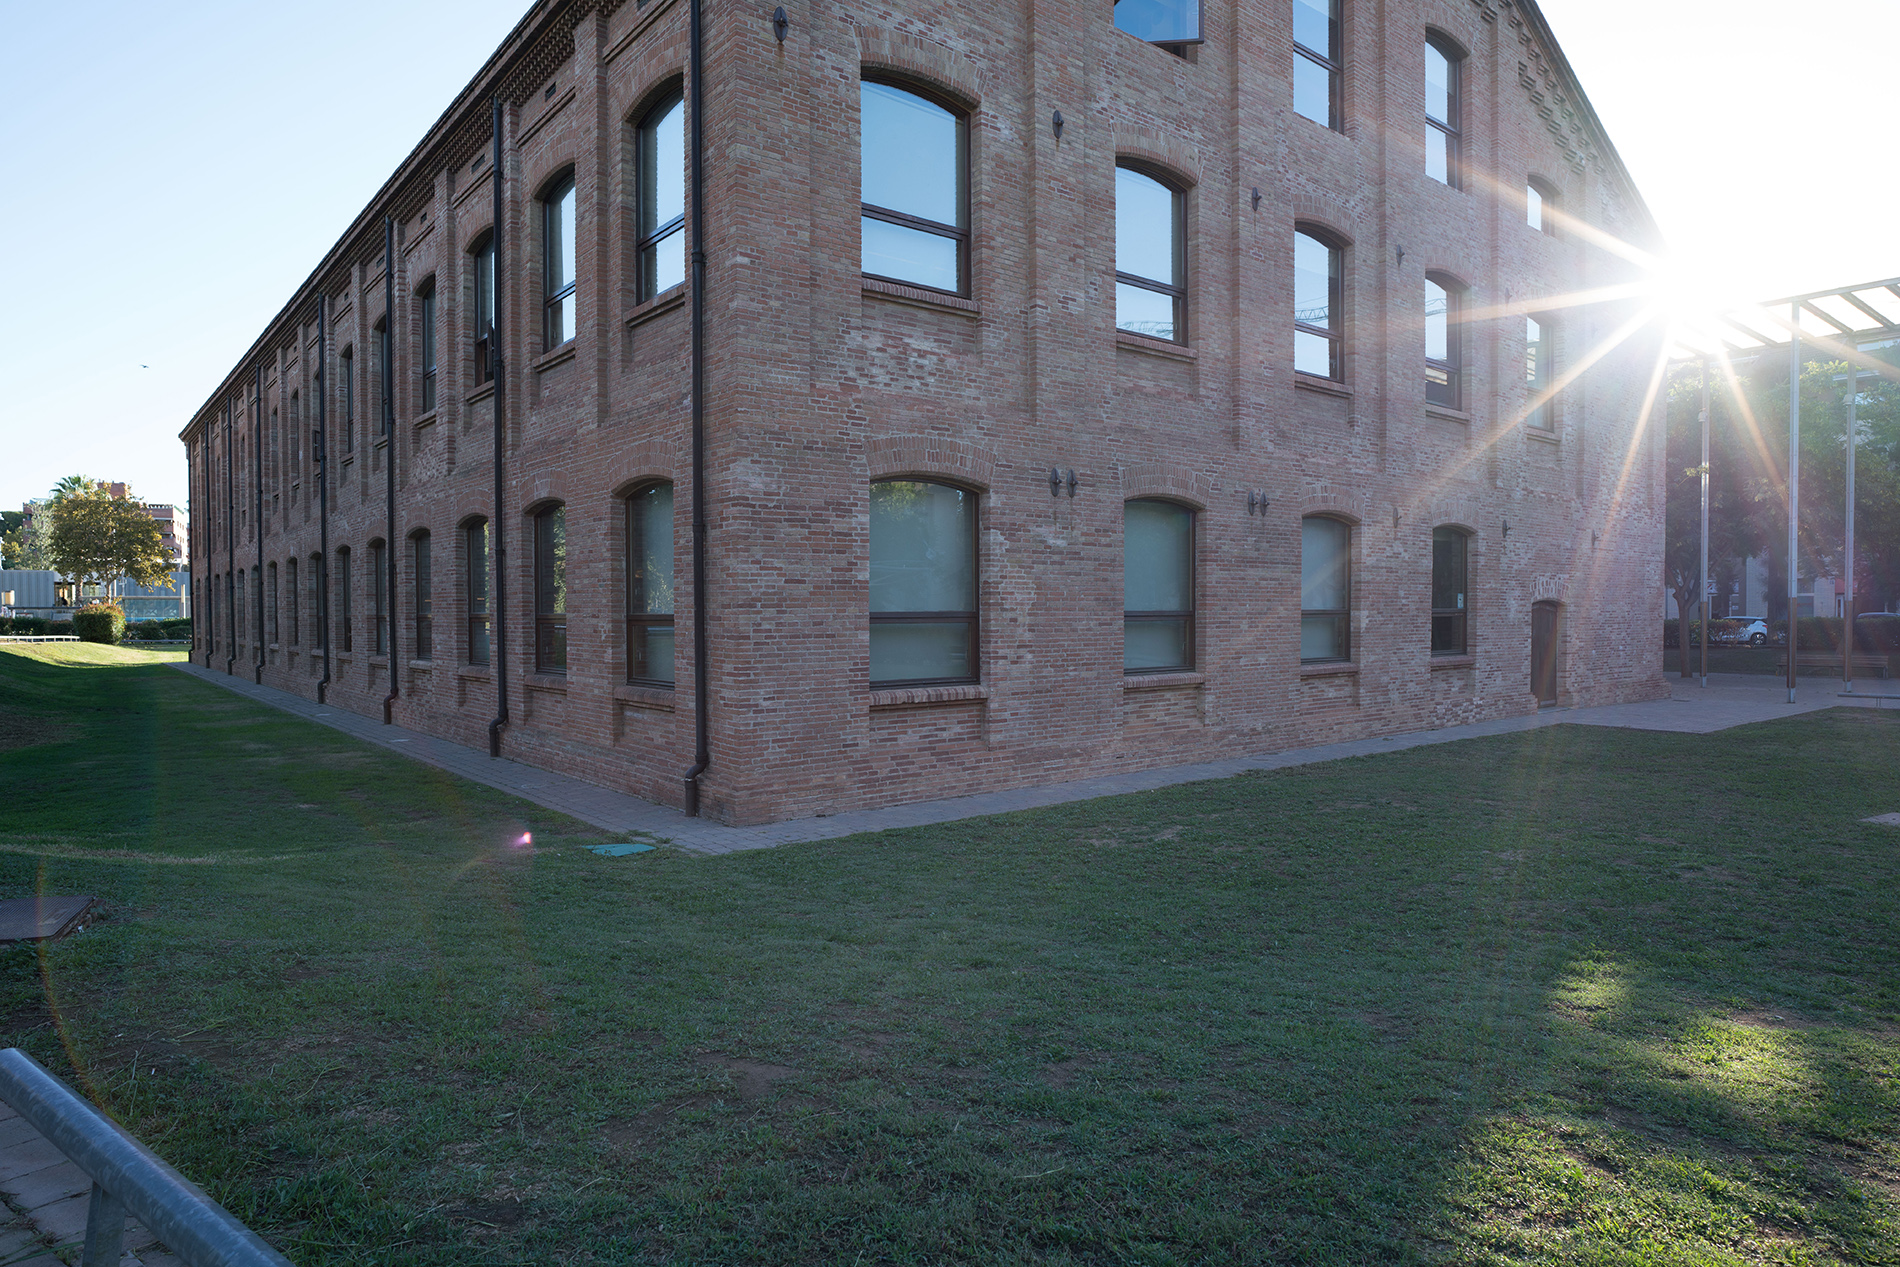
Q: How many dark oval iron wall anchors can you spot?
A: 12